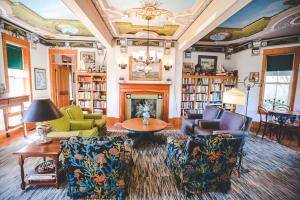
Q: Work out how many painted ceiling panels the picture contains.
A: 3